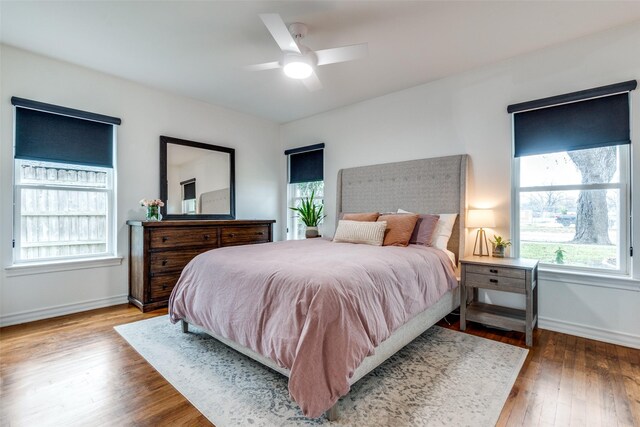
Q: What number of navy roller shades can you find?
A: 3